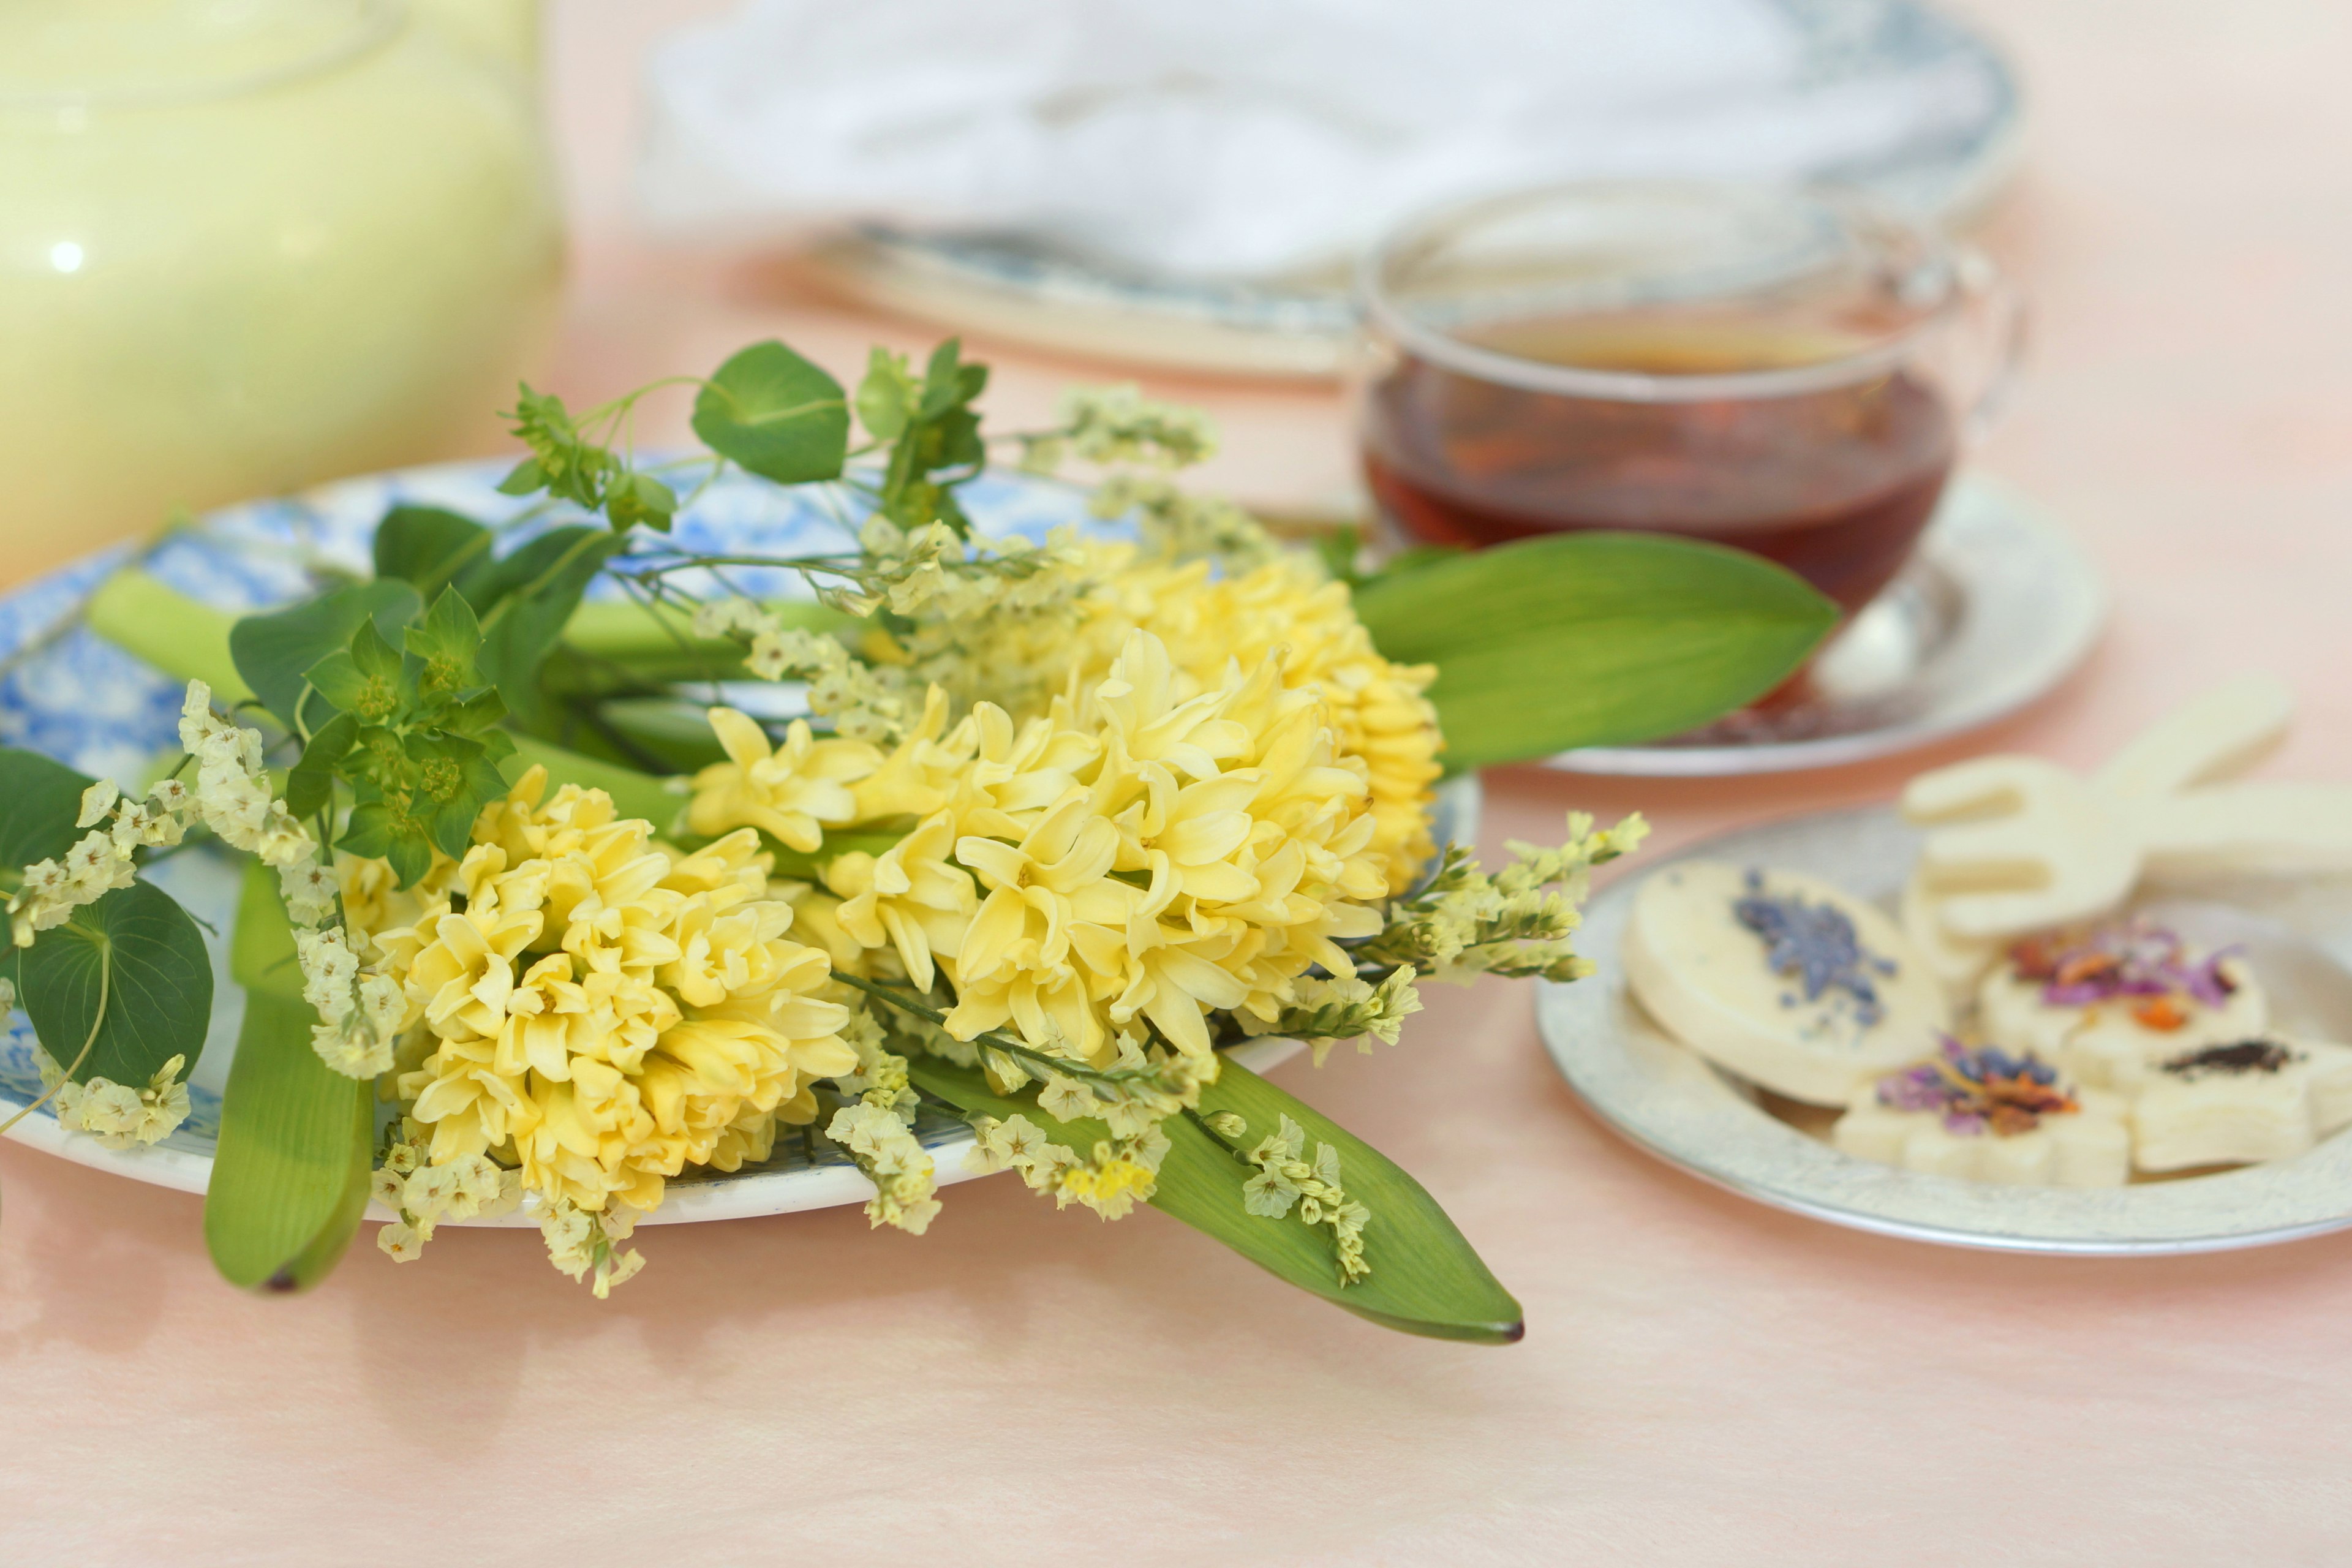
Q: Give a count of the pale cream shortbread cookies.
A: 4